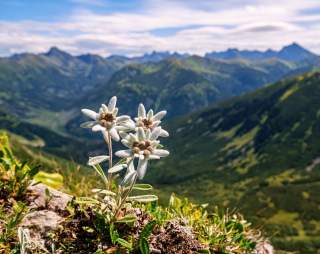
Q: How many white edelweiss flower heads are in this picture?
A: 3